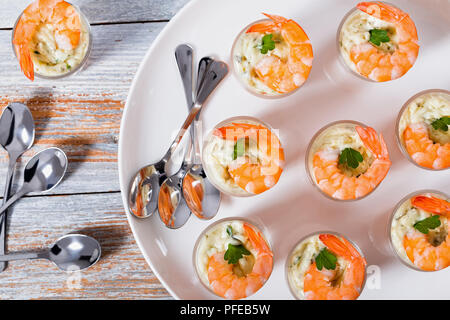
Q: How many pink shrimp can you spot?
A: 9